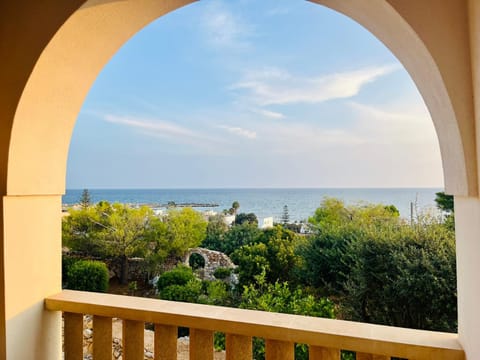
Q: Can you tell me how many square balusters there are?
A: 9